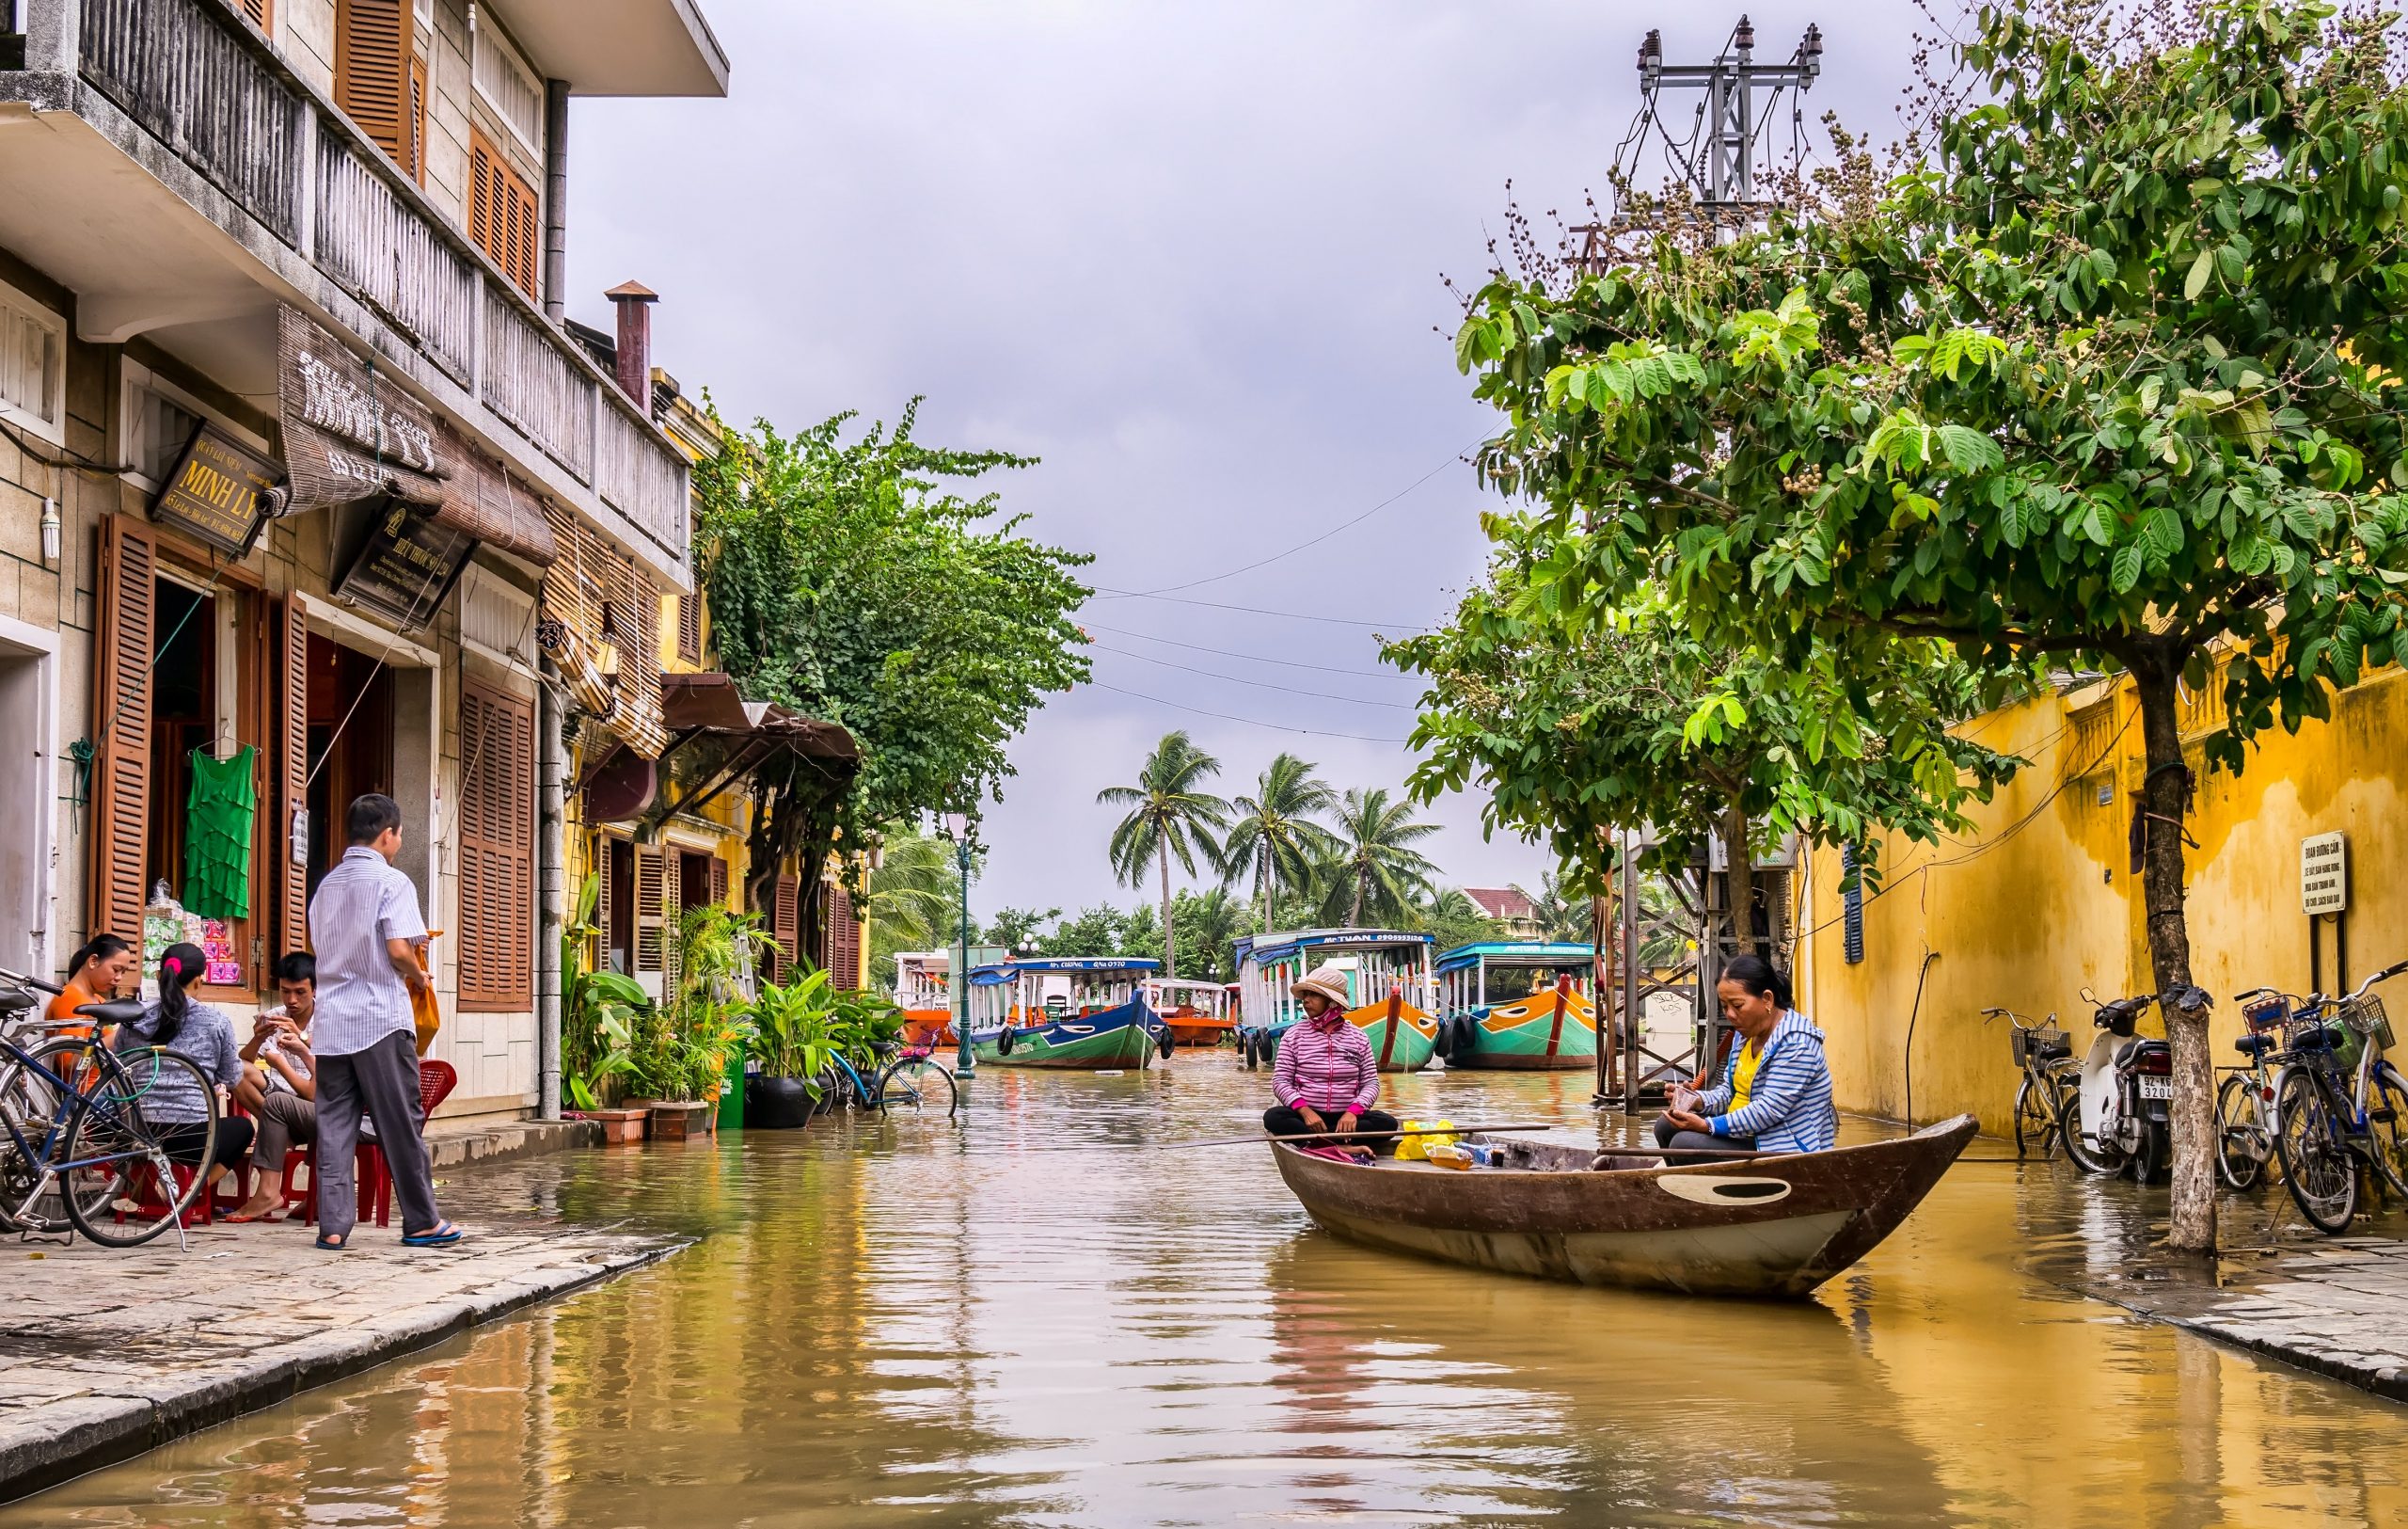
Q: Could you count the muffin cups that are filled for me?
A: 0